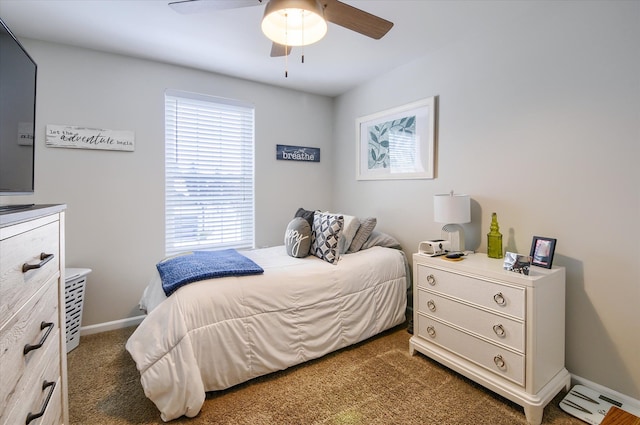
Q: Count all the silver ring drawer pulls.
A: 6